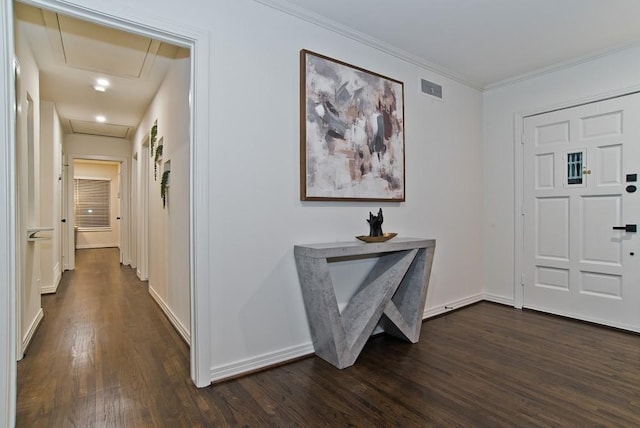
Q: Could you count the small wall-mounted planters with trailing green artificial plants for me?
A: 3